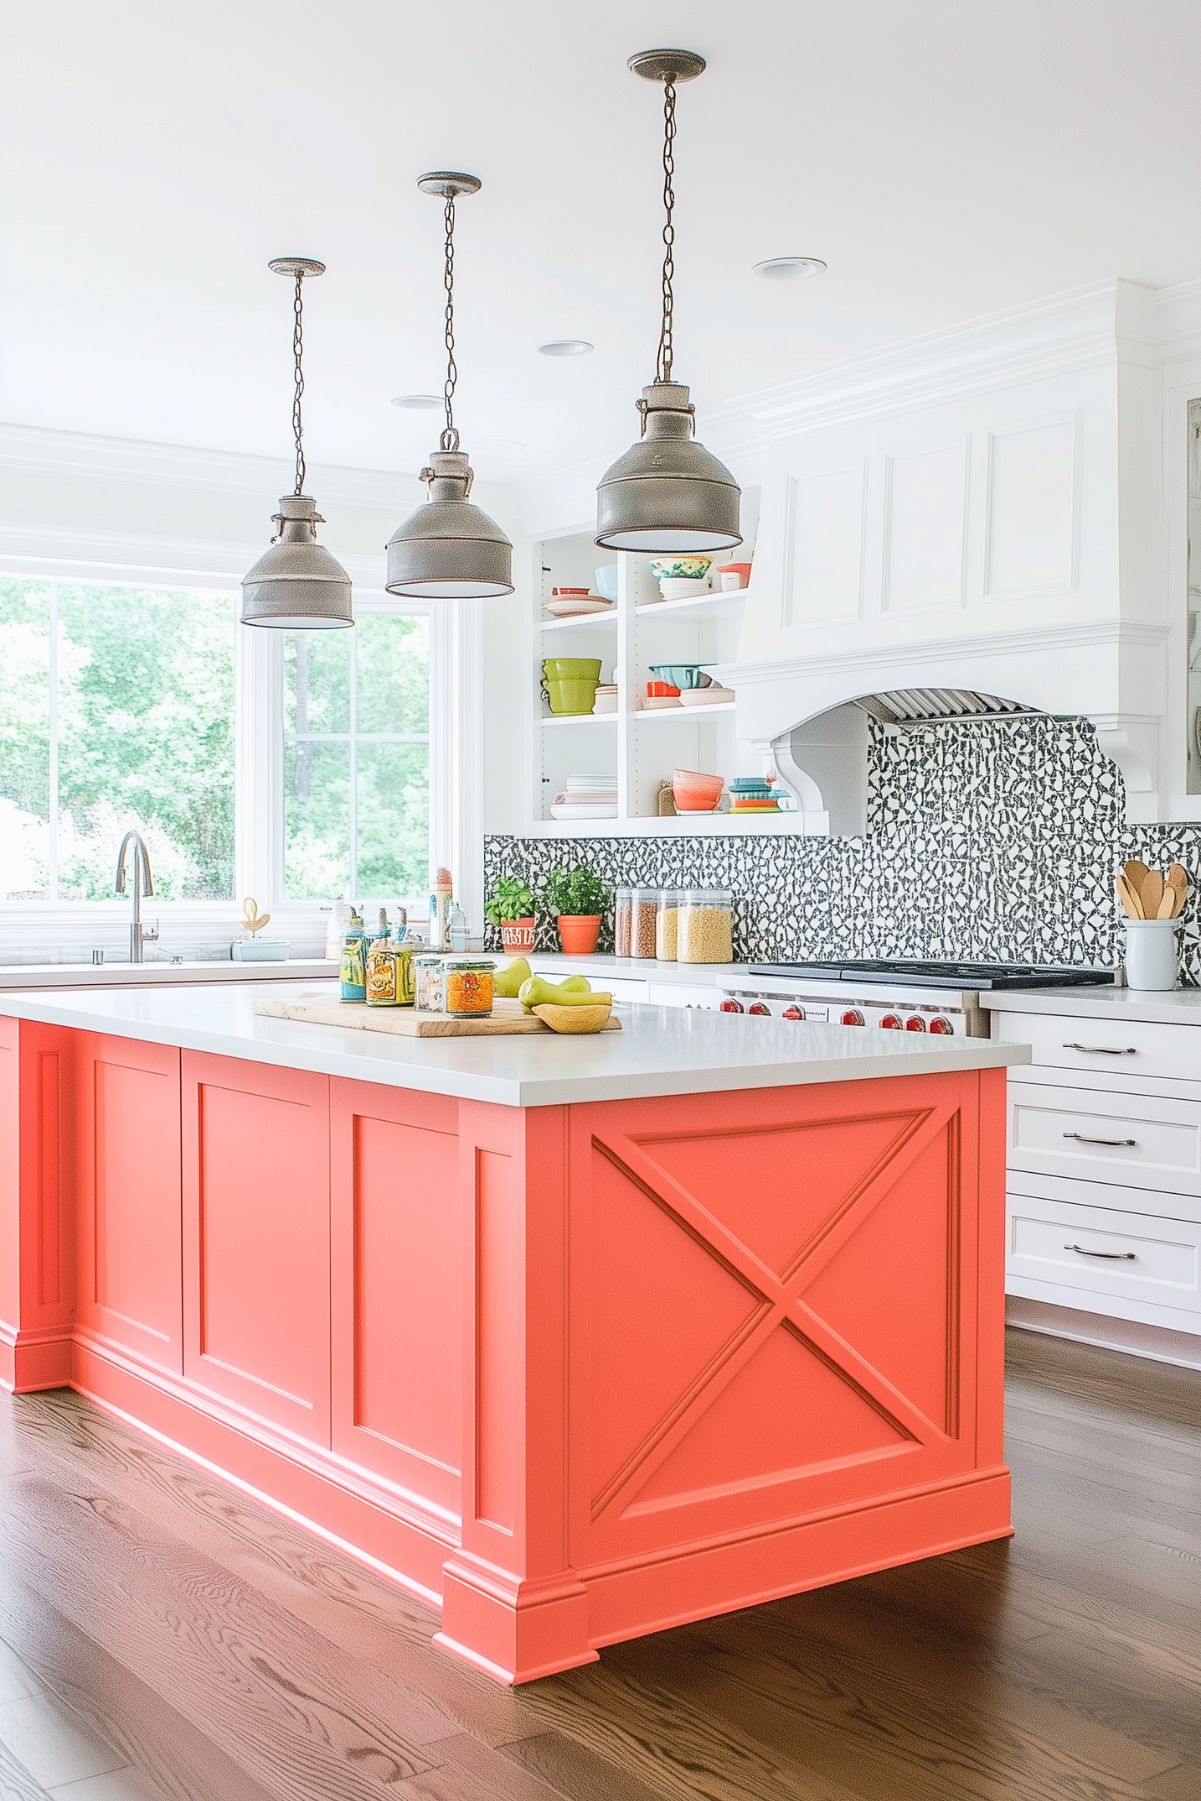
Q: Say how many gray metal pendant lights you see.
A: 3